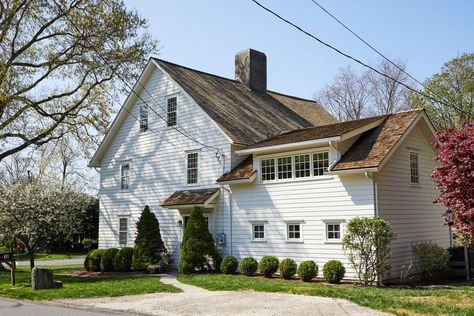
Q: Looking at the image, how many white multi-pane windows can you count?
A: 13